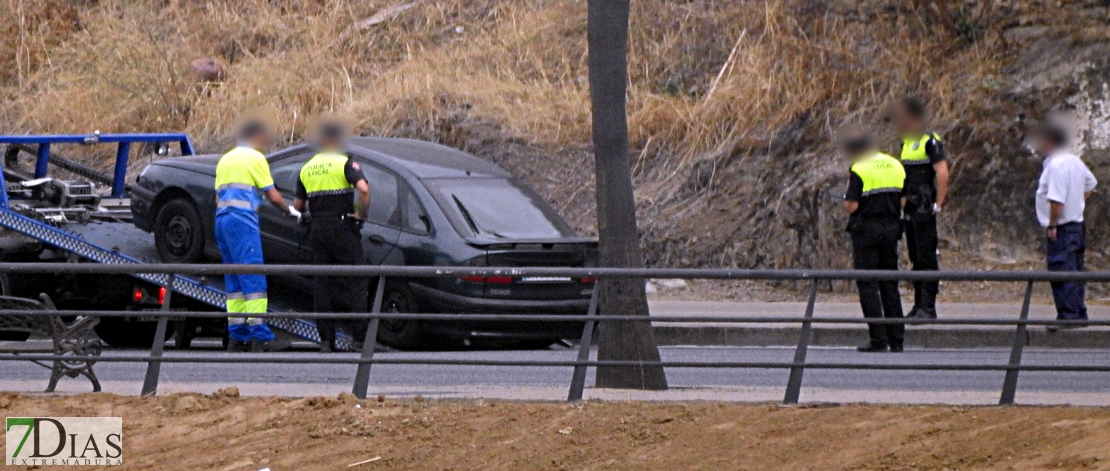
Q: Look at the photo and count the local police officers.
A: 3